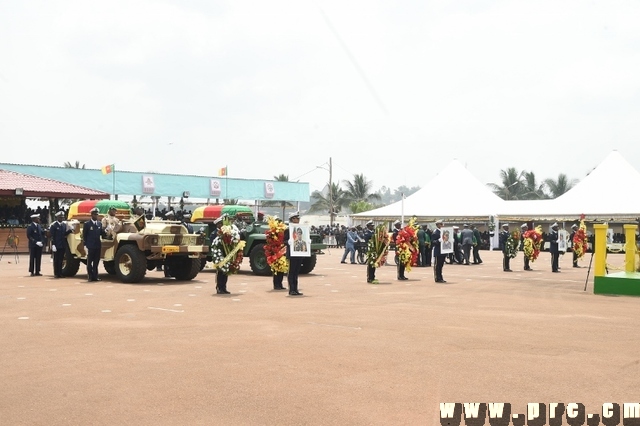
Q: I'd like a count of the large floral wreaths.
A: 7